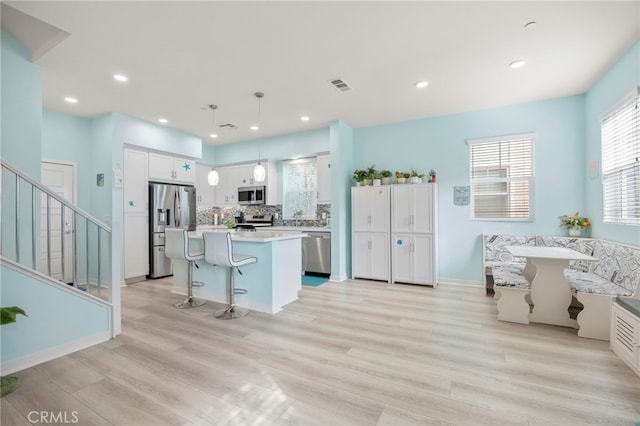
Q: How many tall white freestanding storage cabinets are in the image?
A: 2